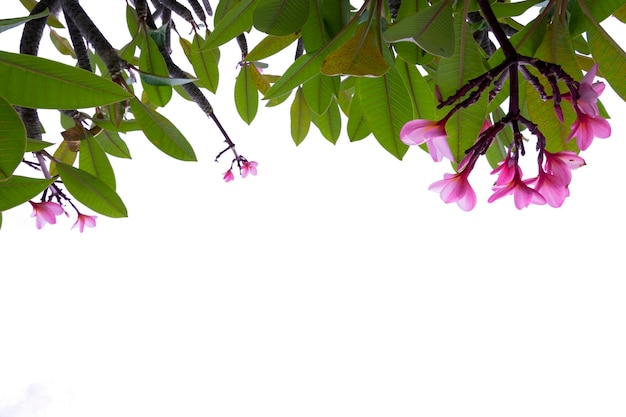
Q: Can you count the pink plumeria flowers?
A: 12